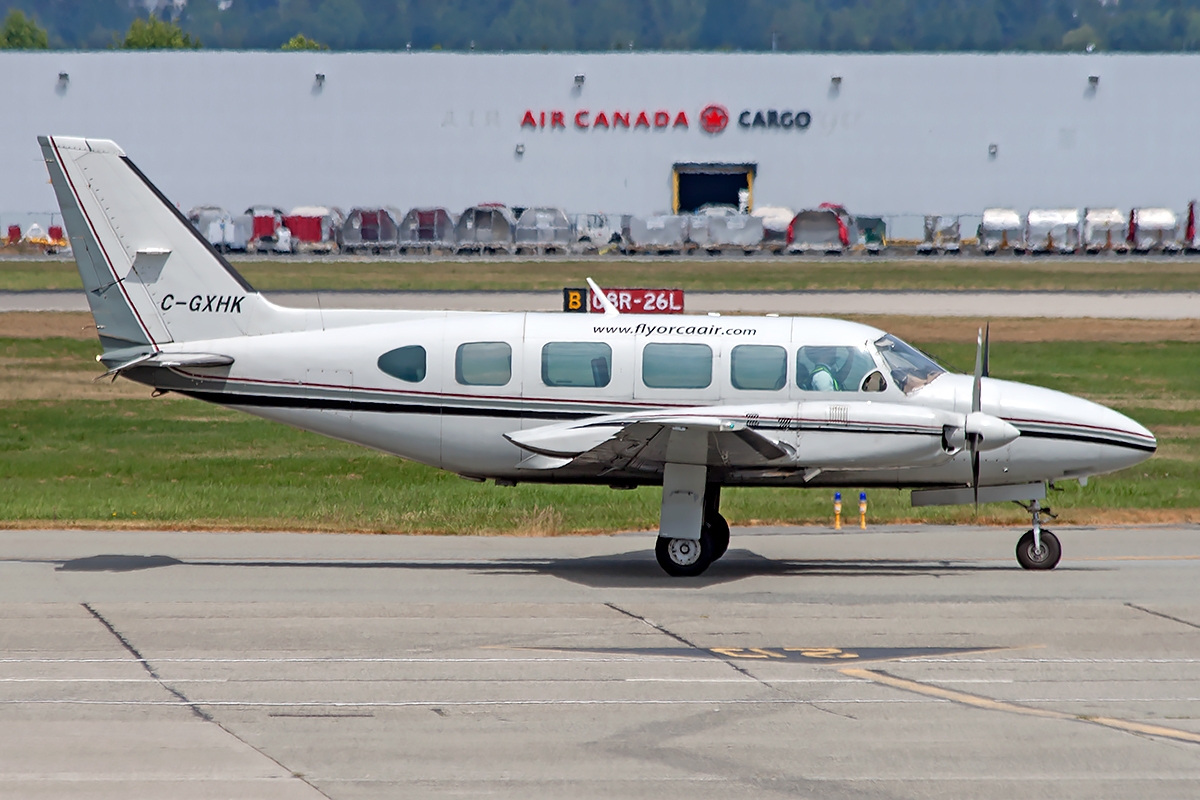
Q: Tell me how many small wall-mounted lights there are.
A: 7